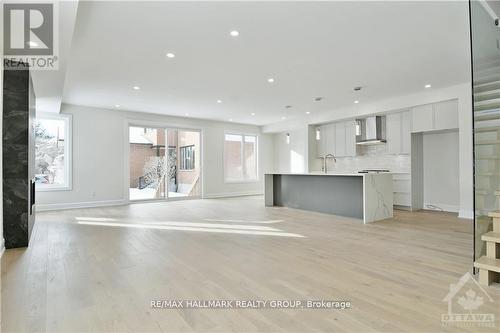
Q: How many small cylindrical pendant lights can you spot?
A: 3